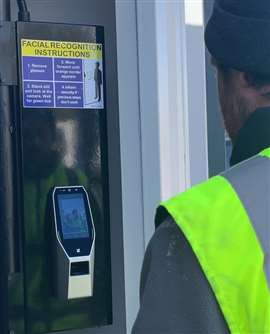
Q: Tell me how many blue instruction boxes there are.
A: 4